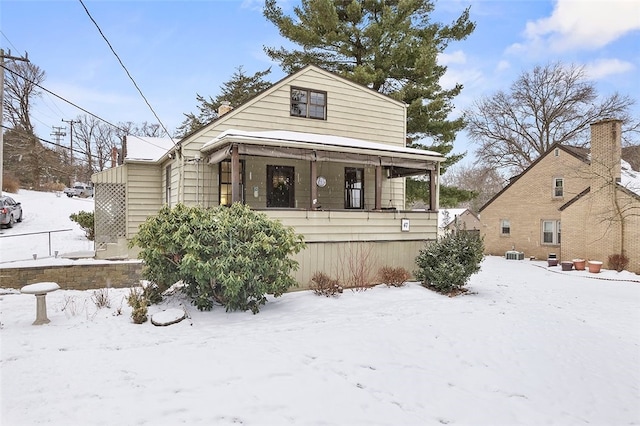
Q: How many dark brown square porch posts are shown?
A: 4